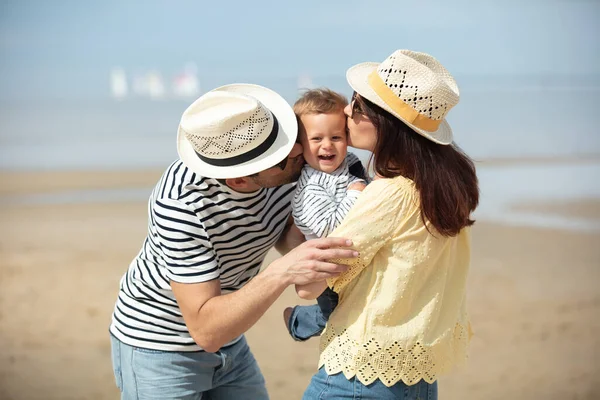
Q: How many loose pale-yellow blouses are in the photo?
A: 1